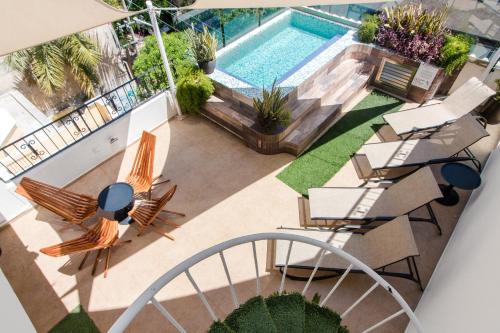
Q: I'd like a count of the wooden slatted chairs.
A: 4